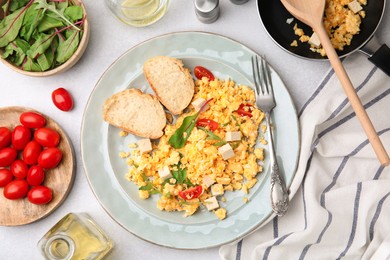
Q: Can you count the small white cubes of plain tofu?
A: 10